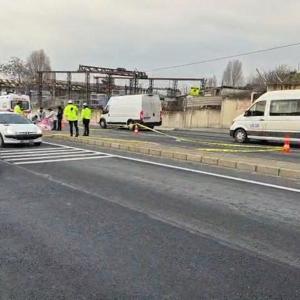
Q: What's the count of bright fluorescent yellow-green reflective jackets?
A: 3